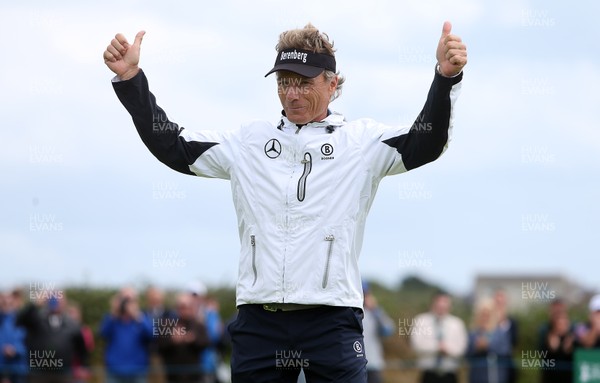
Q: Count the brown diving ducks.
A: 0